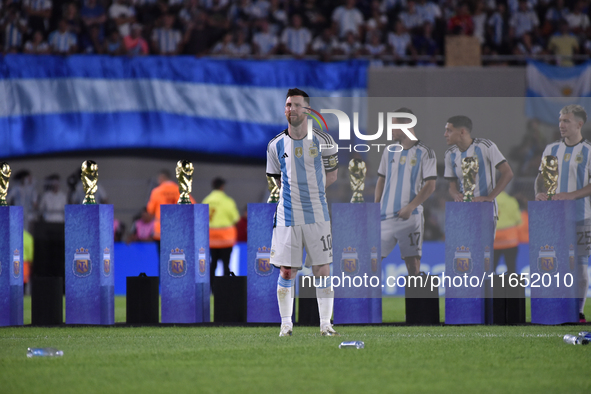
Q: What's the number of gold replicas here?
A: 7